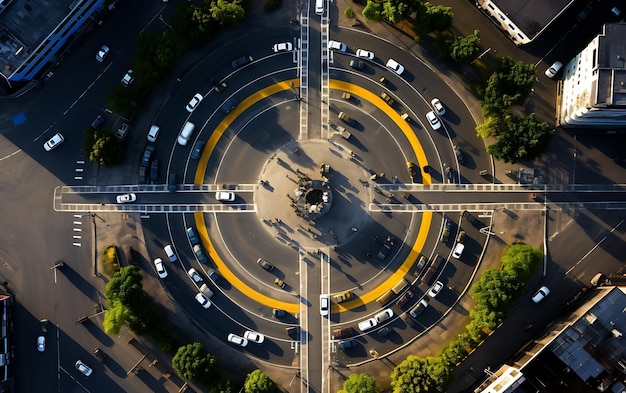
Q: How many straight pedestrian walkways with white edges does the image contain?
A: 4